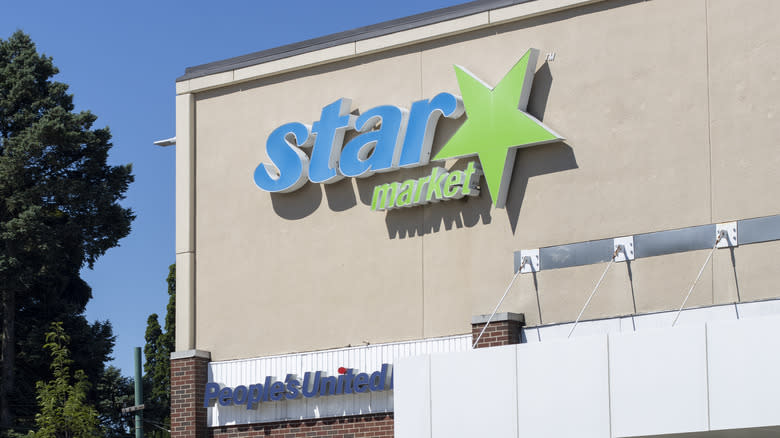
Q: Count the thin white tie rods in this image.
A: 3